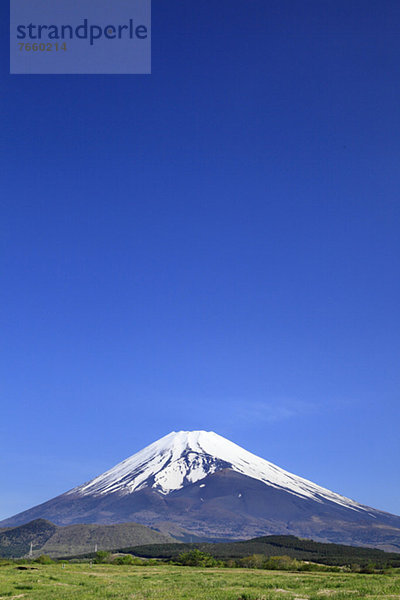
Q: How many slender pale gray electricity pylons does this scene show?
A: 2